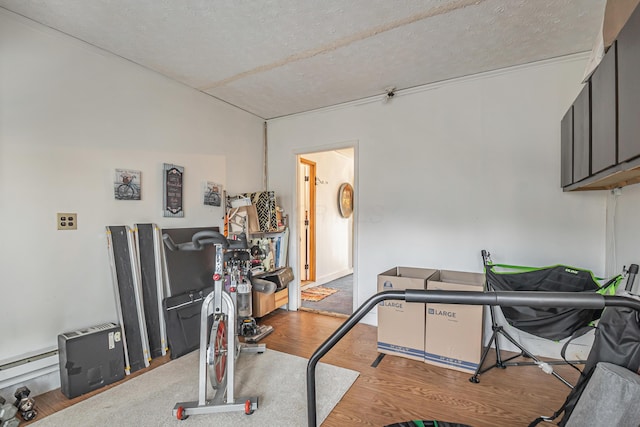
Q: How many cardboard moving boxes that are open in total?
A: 2